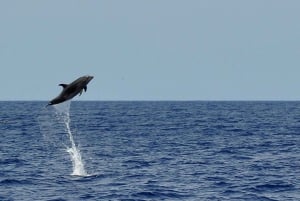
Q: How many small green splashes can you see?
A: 0